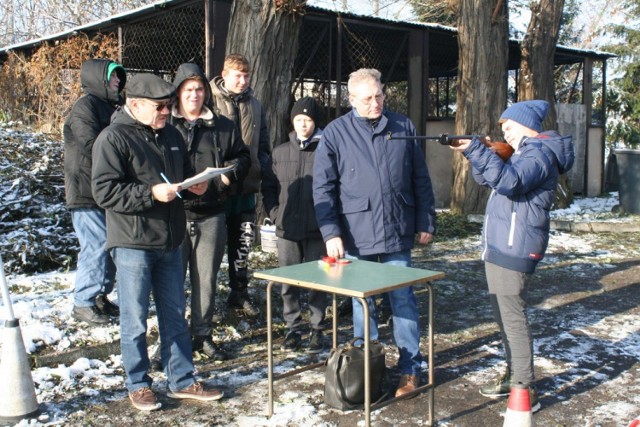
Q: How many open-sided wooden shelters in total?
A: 1